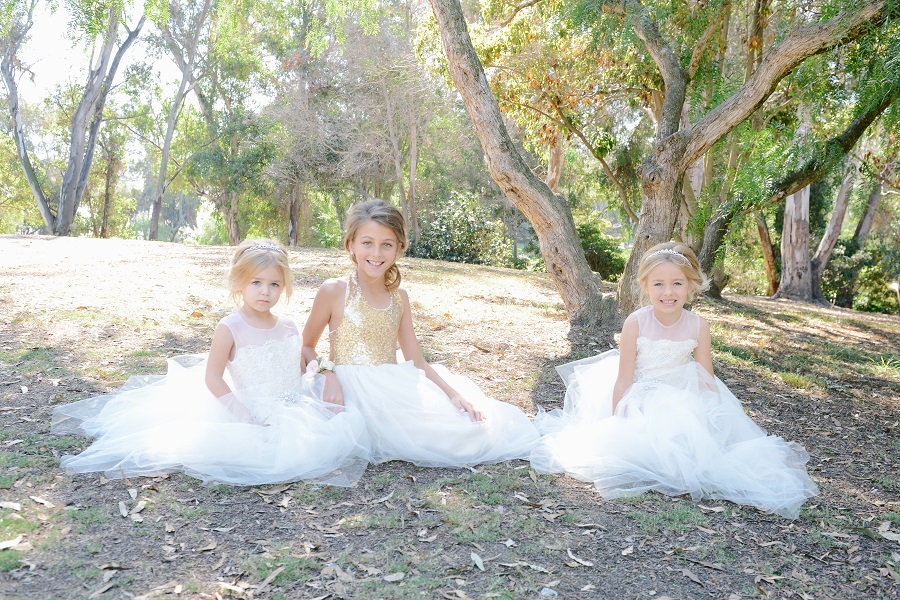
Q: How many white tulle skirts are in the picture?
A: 3